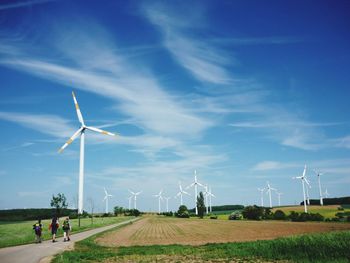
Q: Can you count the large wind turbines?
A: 1